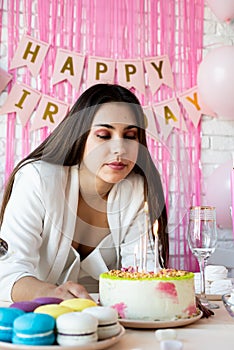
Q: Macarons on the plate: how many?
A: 8